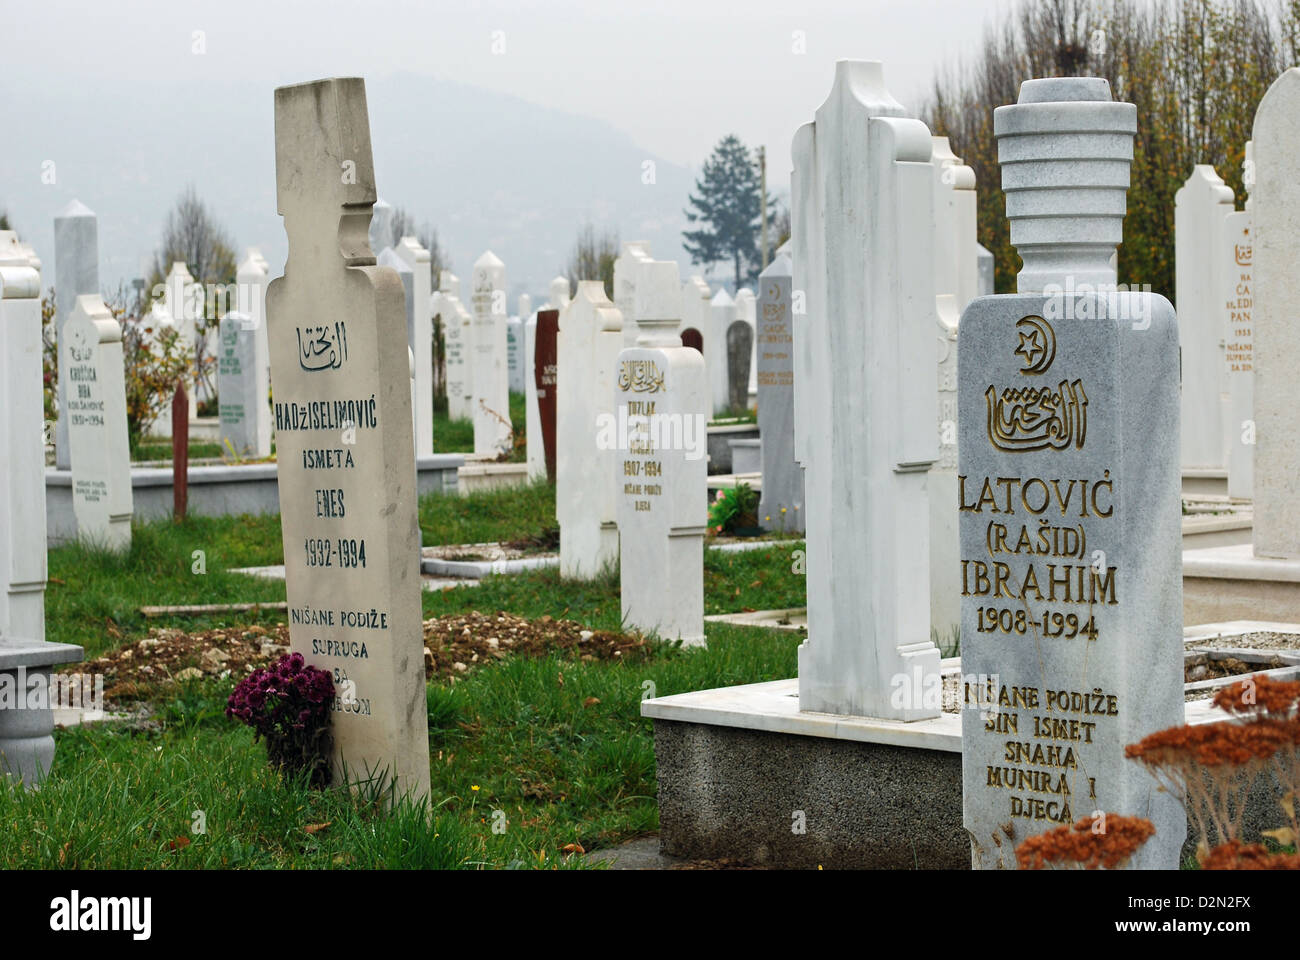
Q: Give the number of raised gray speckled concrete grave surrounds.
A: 1